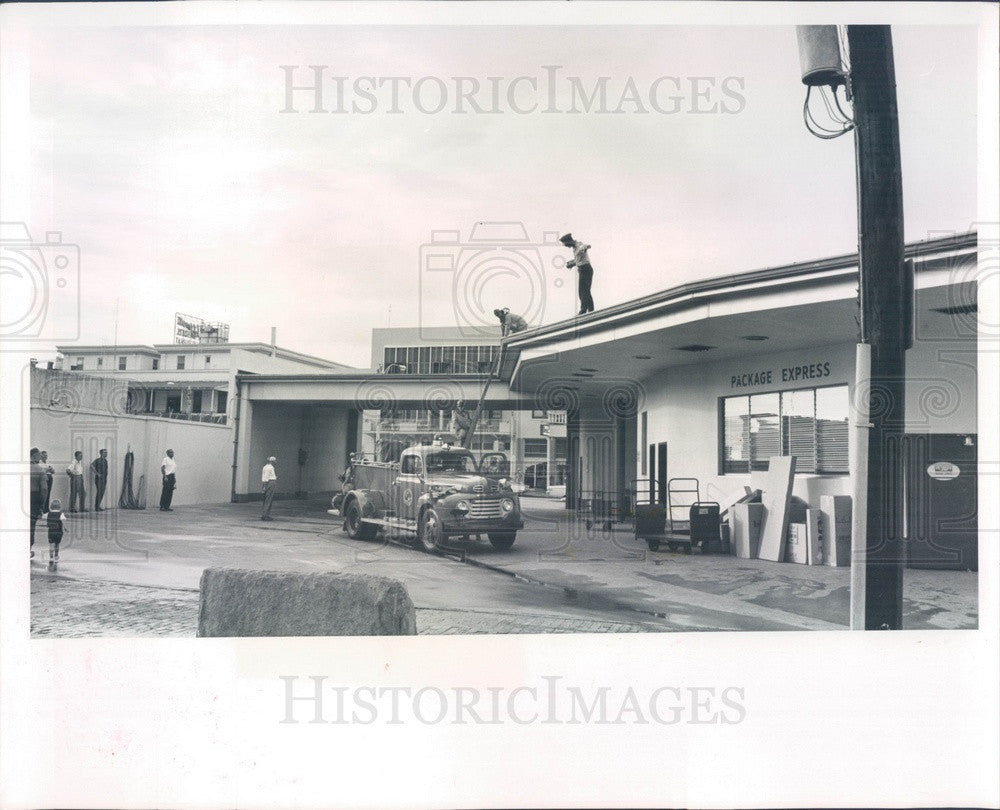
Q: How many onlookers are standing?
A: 7